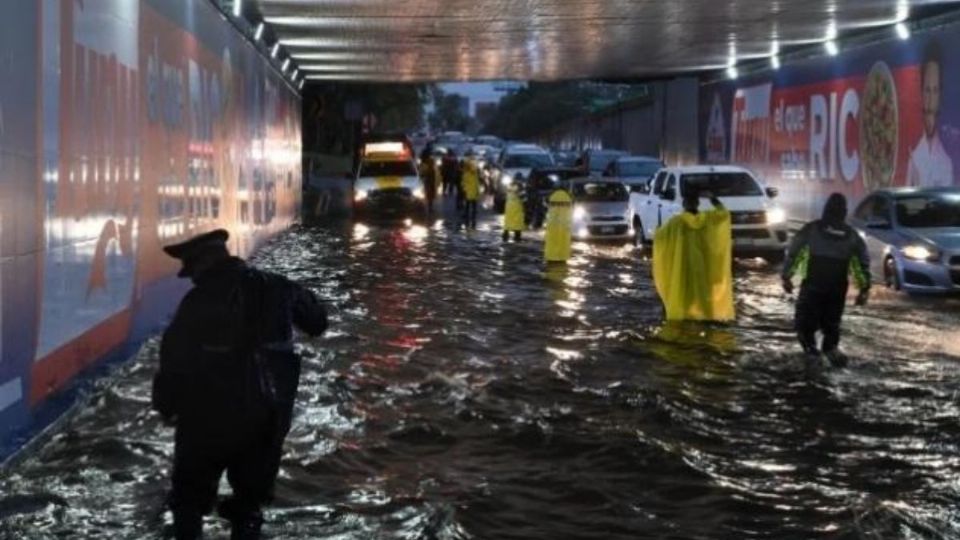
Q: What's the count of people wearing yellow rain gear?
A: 4